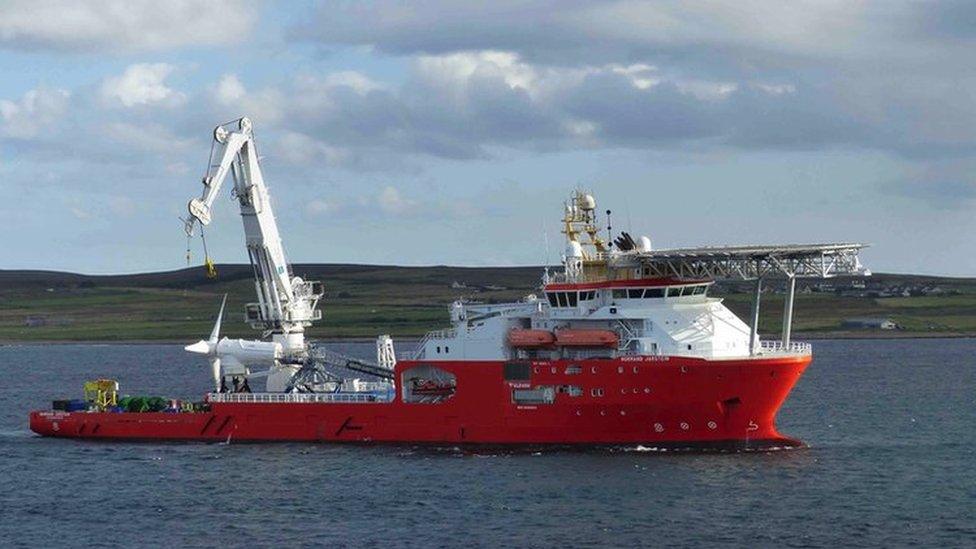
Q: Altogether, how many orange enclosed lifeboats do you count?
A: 2